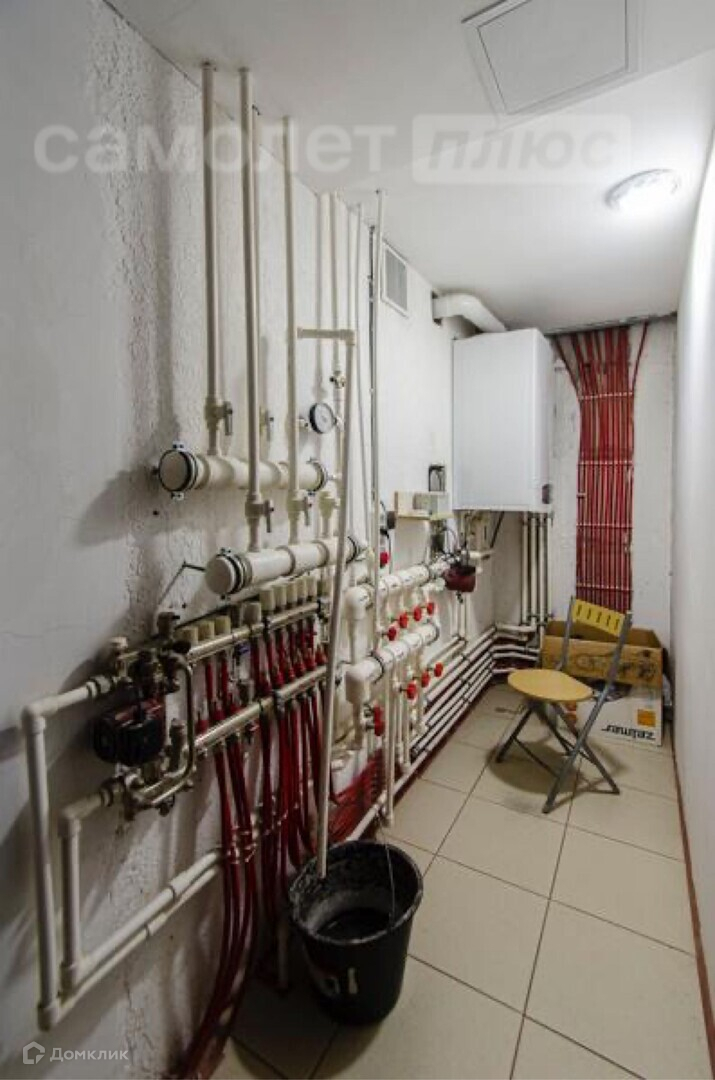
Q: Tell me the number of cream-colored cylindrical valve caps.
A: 9